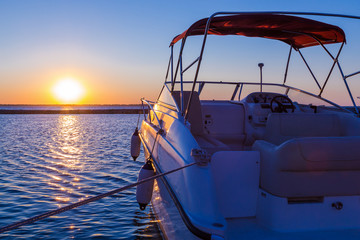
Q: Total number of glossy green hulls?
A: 0